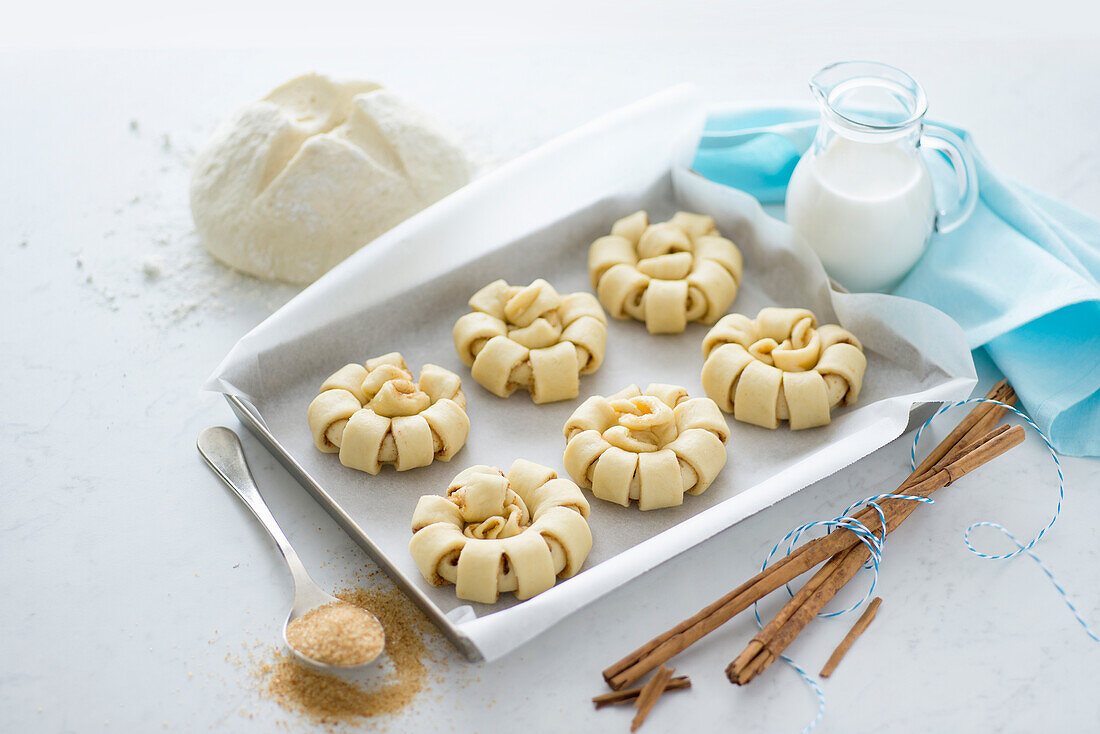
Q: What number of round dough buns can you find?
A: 6